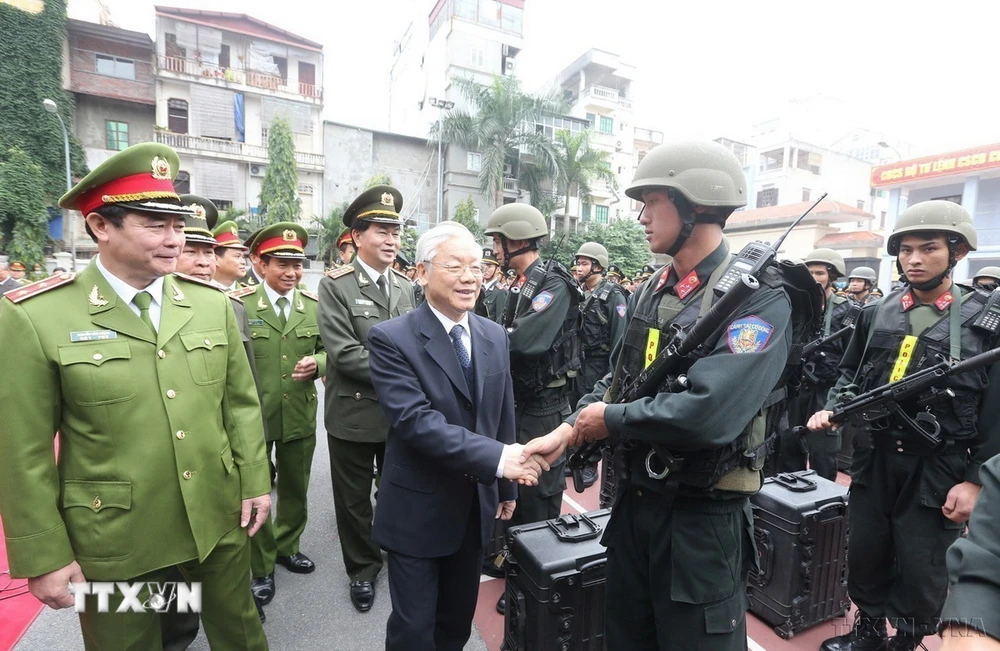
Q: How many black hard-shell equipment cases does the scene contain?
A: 2